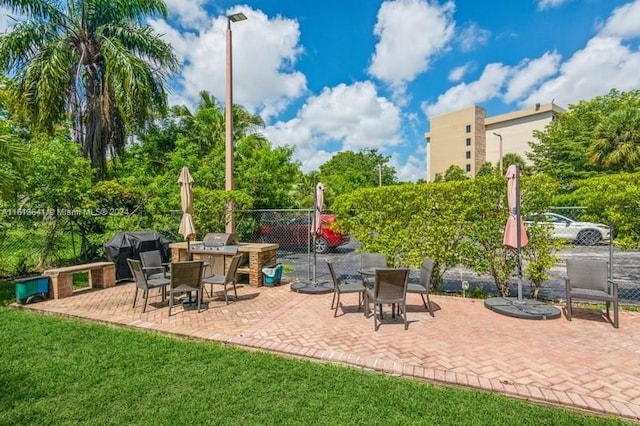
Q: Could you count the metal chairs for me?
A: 9